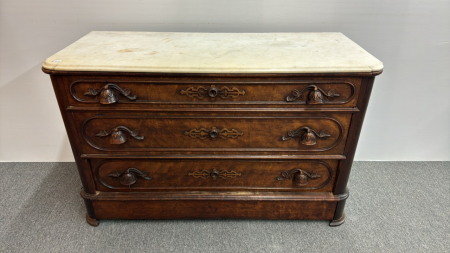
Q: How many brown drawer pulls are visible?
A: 6